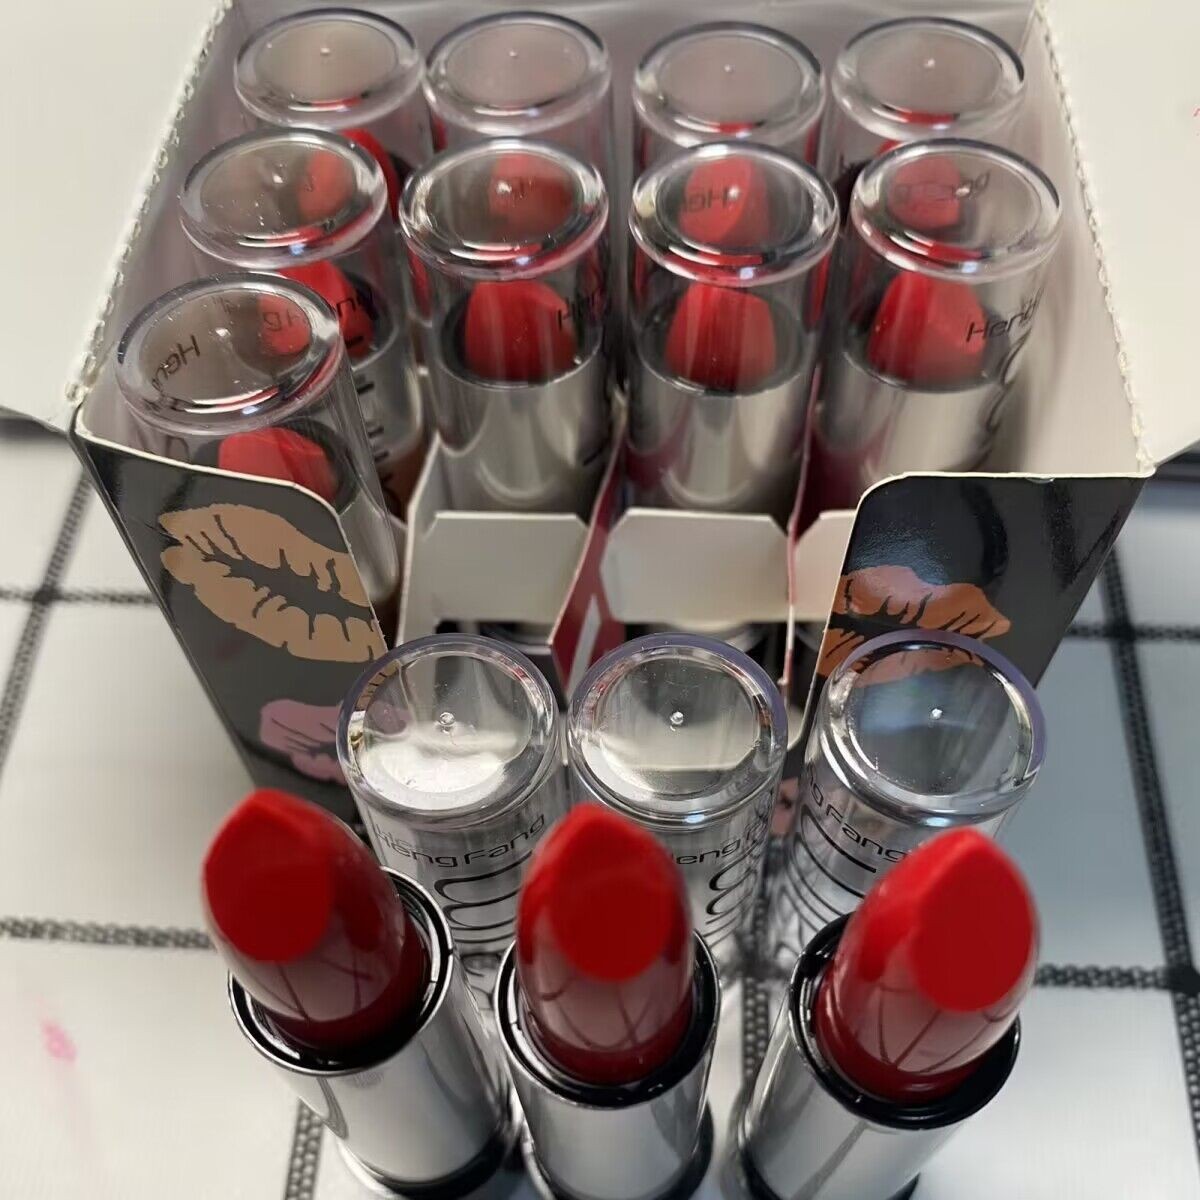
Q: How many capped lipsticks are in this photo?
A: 9